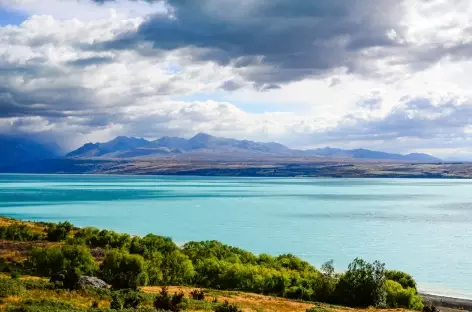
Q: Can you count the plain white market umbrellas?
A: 0